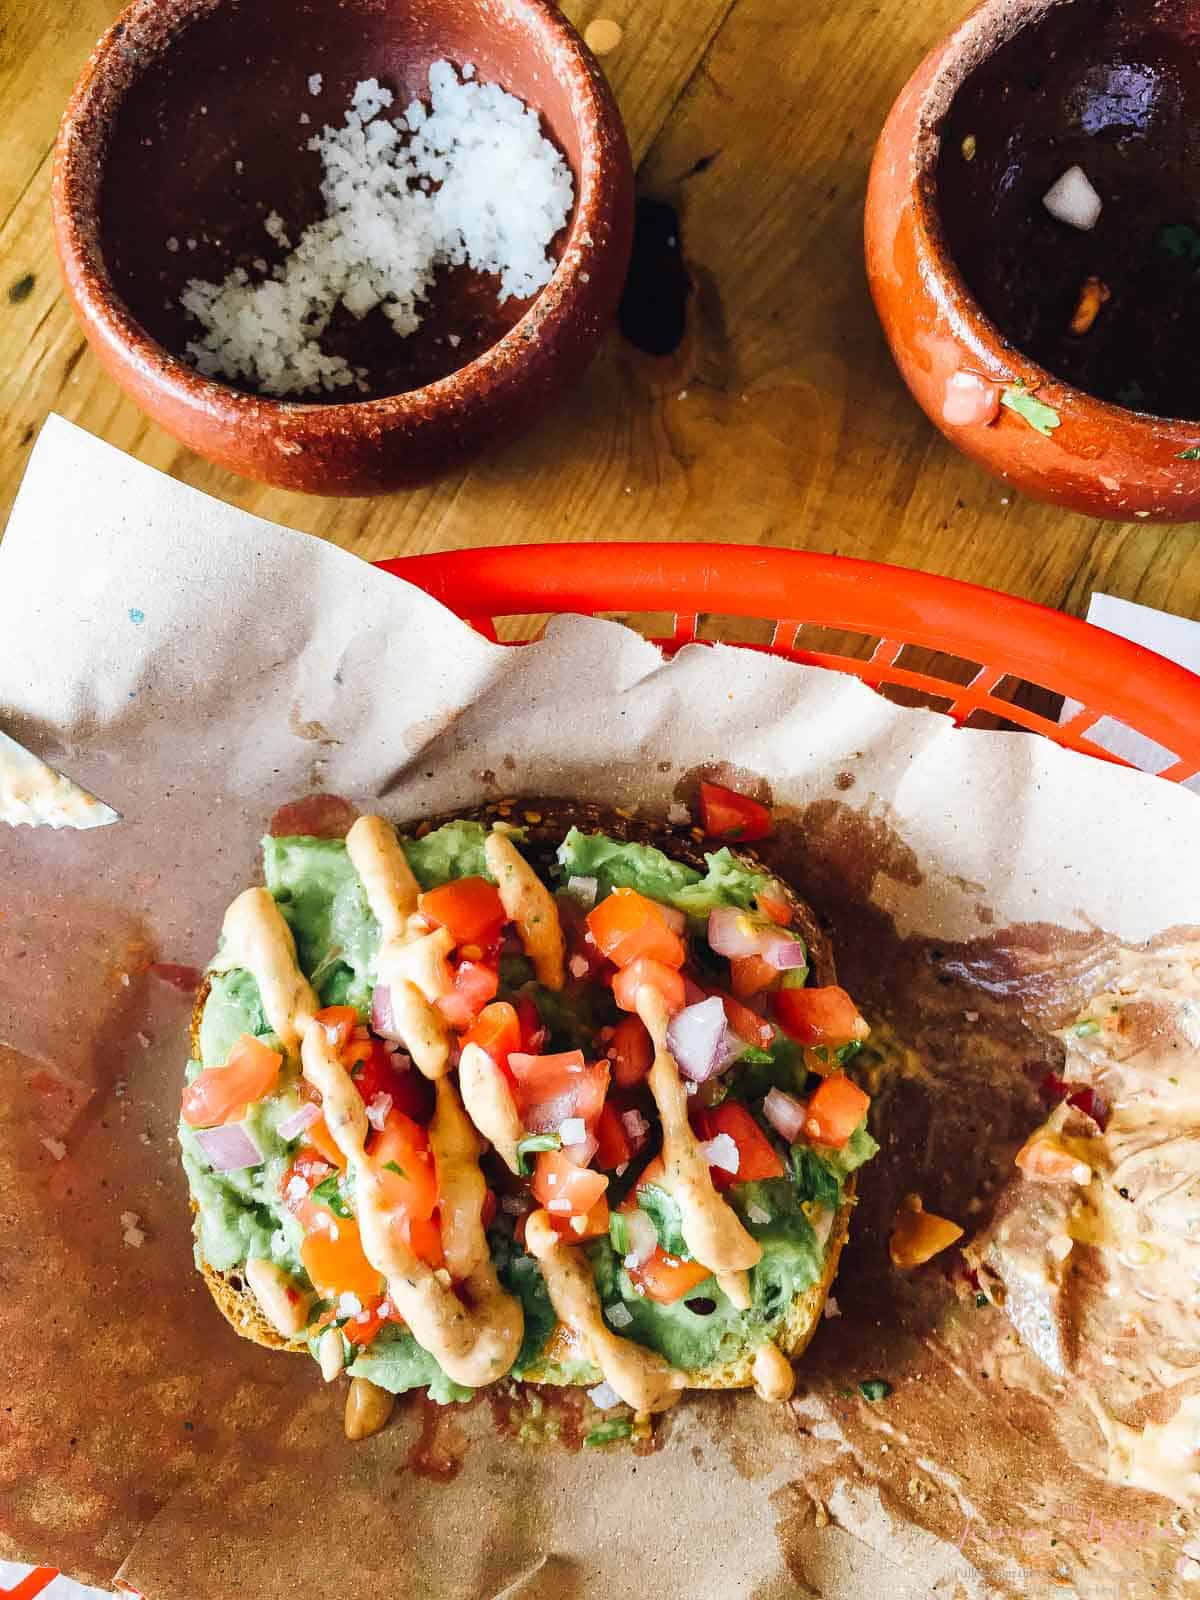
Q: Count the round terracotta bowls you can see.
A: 2